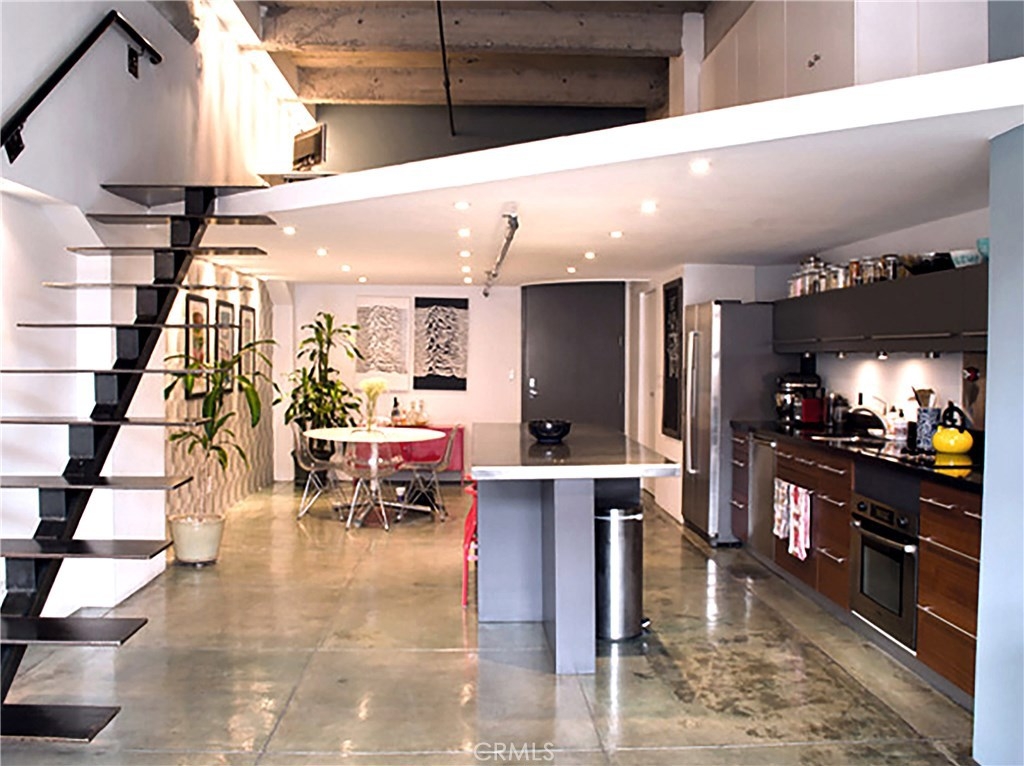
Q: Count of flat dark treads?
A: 11